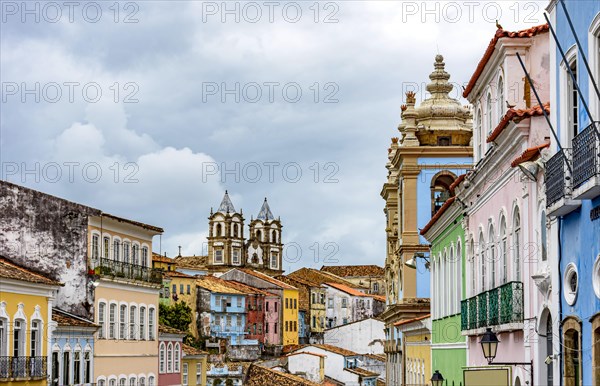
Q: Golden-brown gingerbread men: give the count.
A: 0